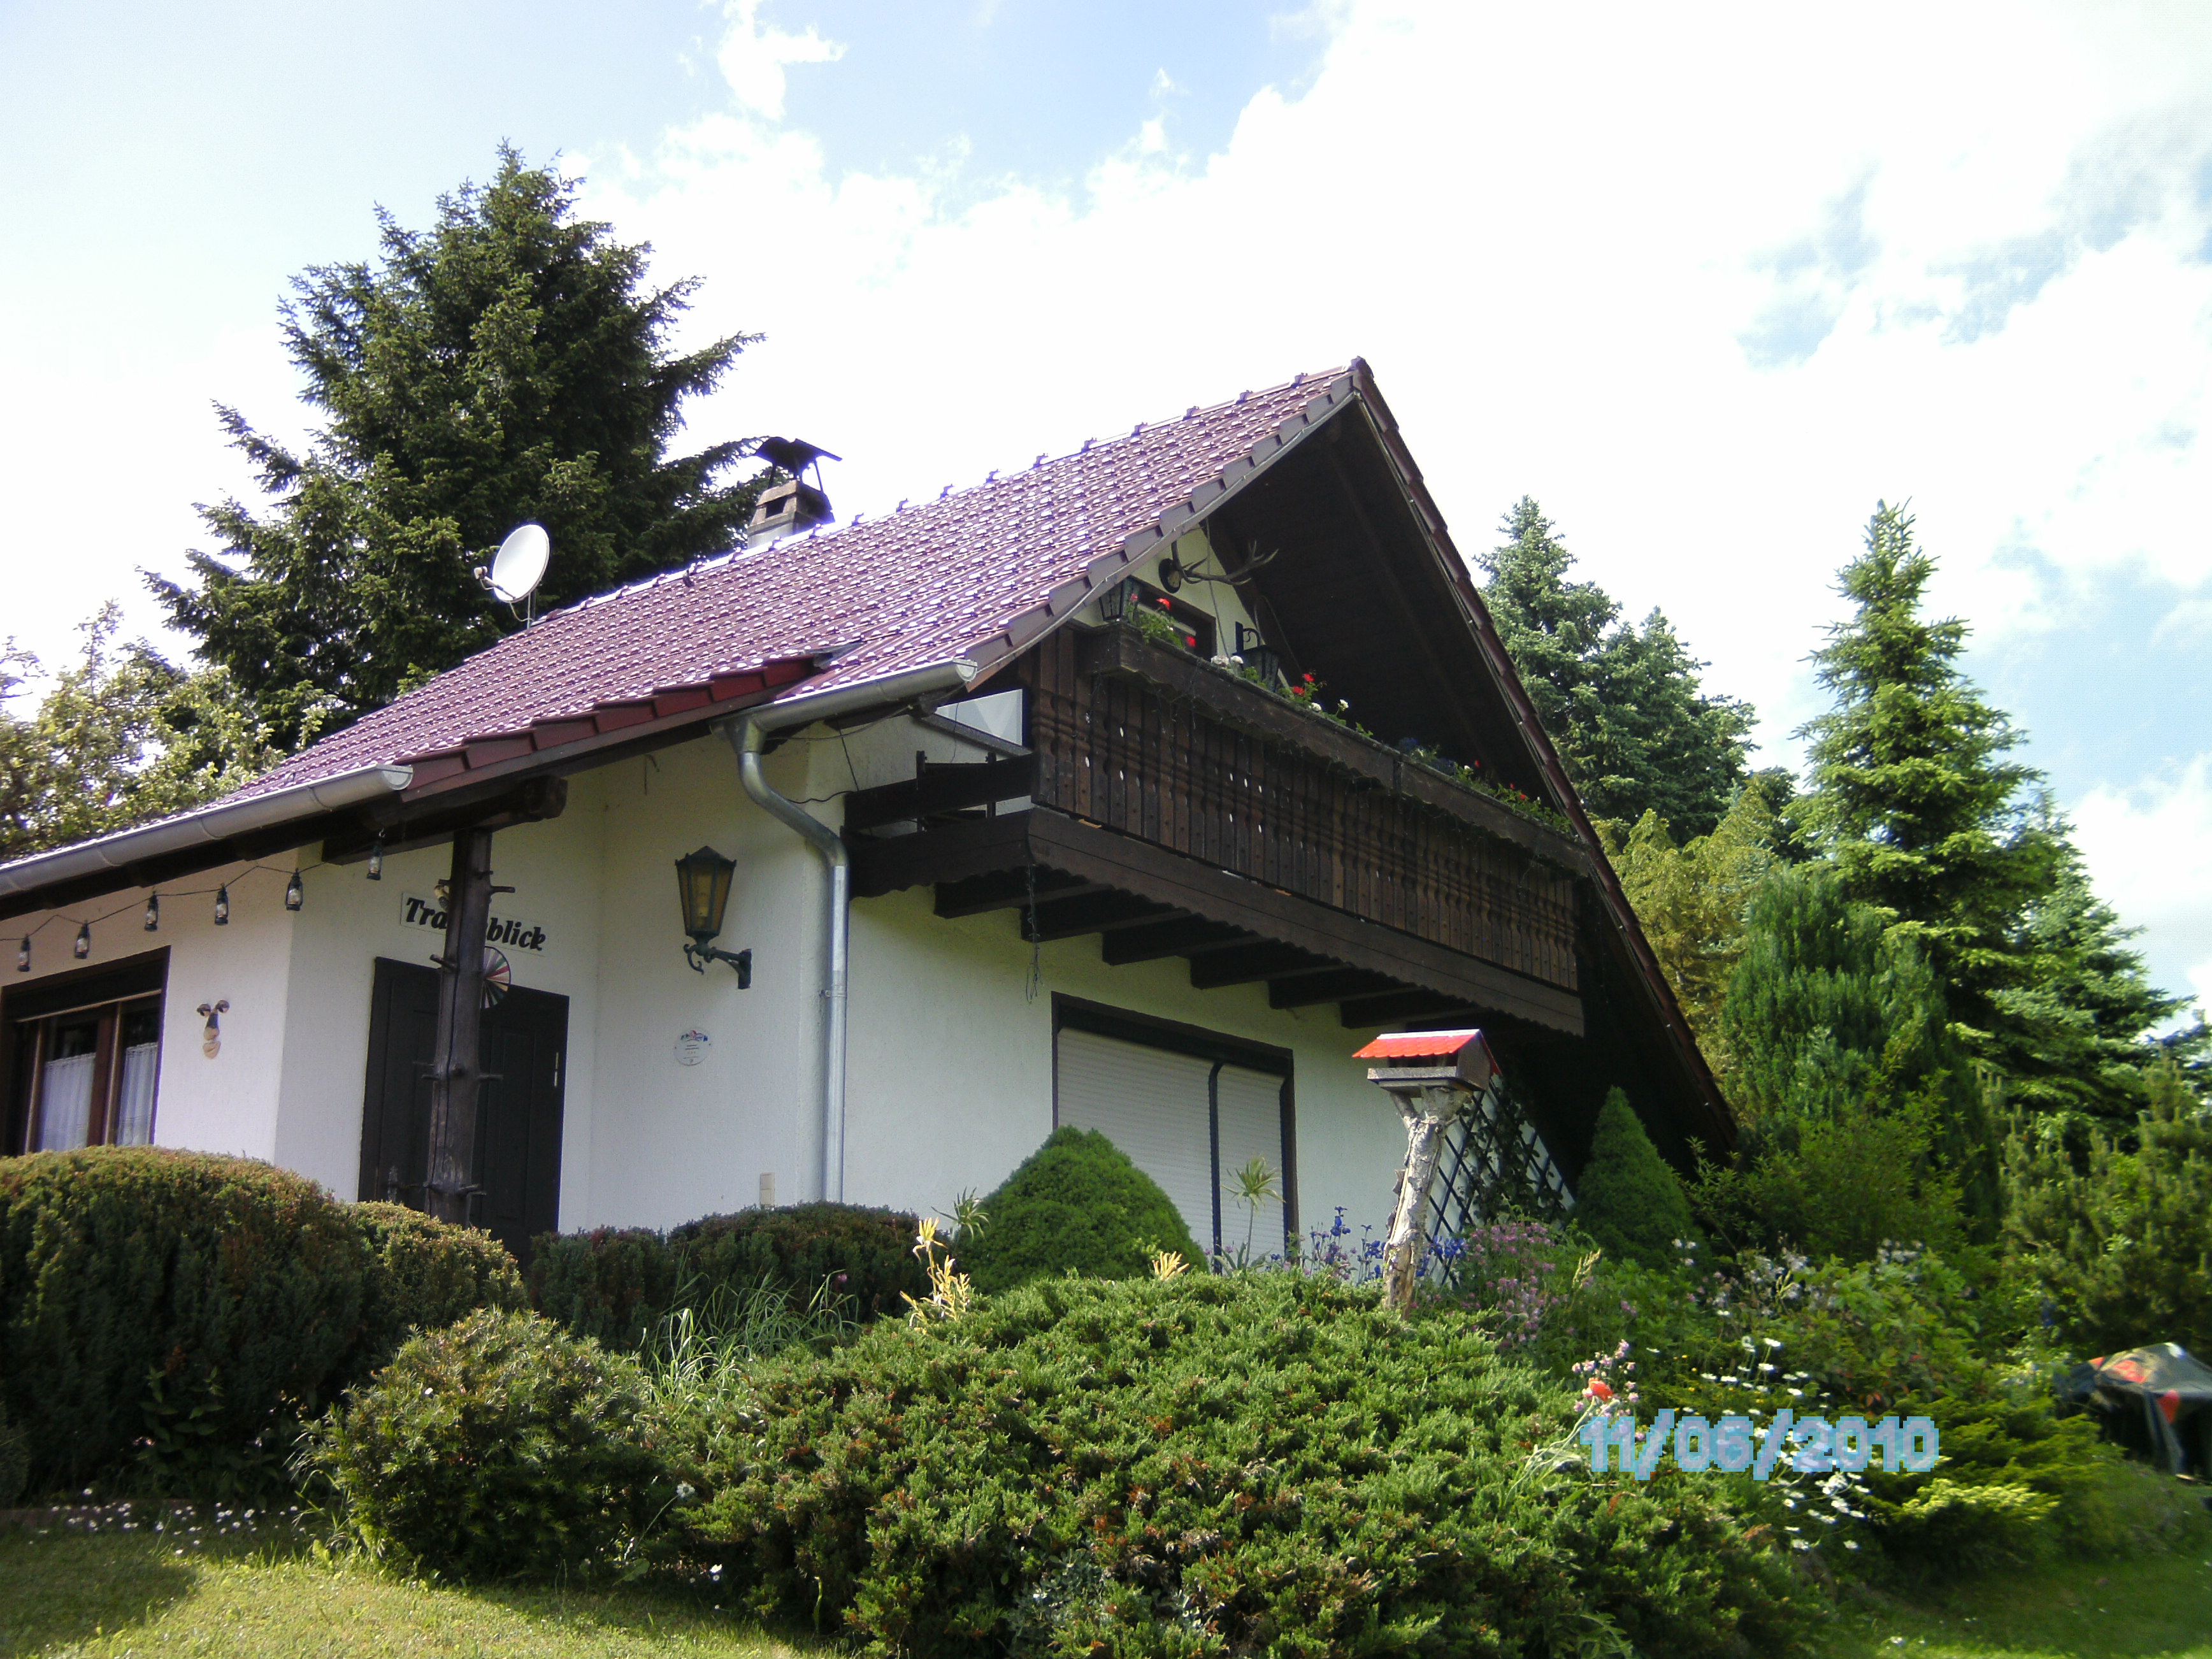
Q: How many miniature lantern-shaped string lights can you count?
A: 6